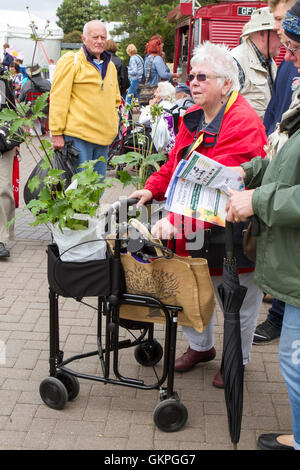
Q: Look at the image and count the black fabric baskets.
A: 1